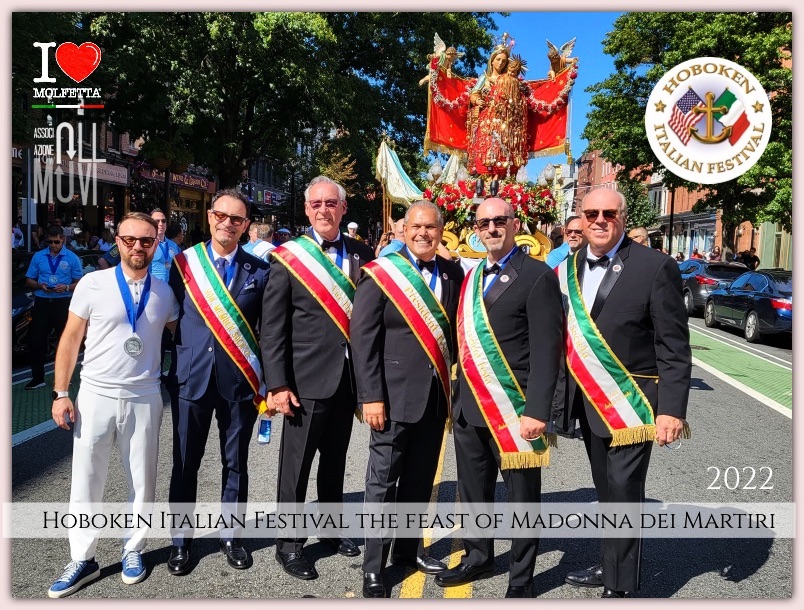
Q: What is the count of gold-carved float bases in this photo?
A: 1